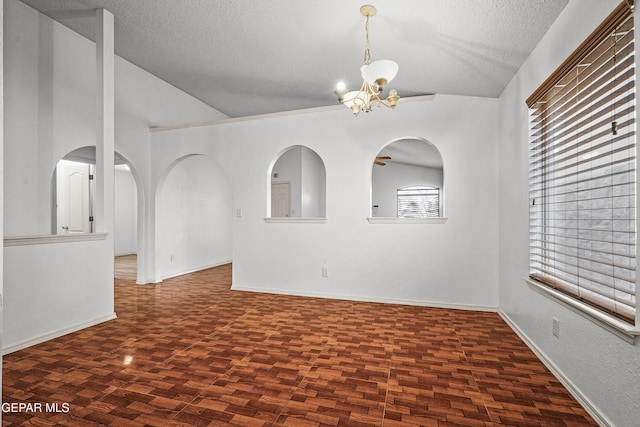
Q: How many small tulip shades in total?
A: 2